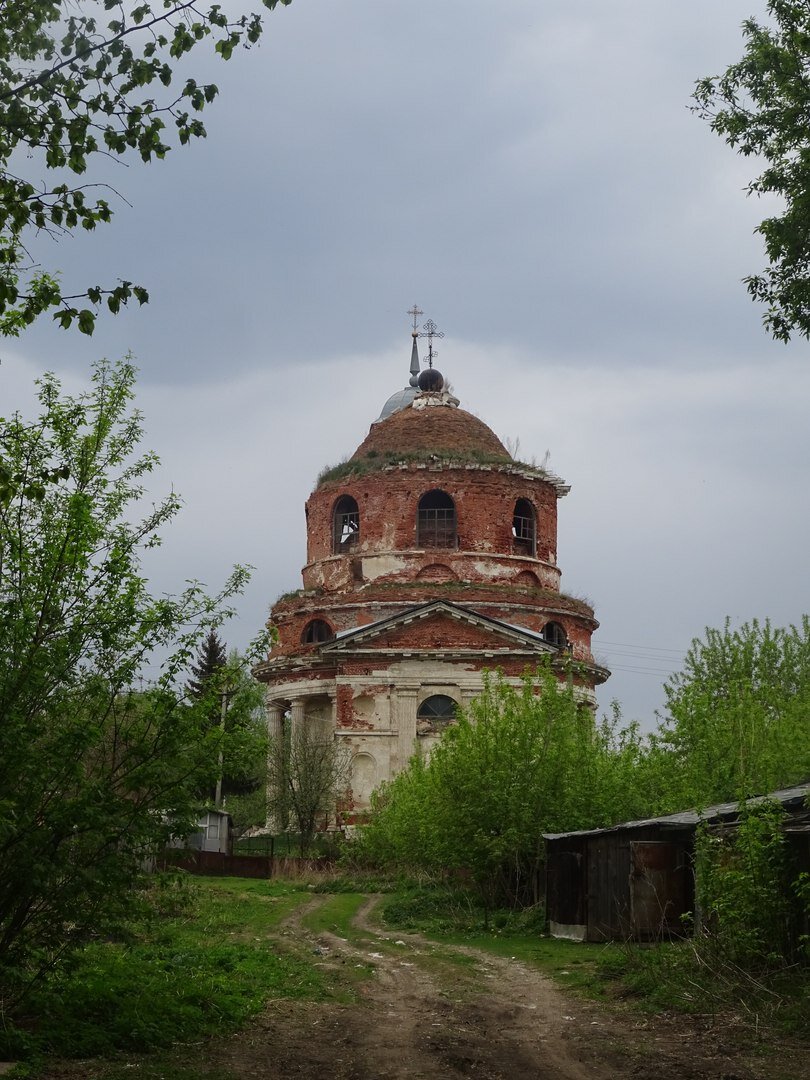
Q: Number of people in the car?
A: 0